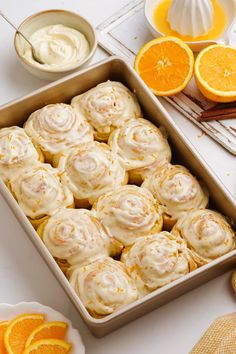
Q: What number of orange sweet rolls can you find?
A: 12